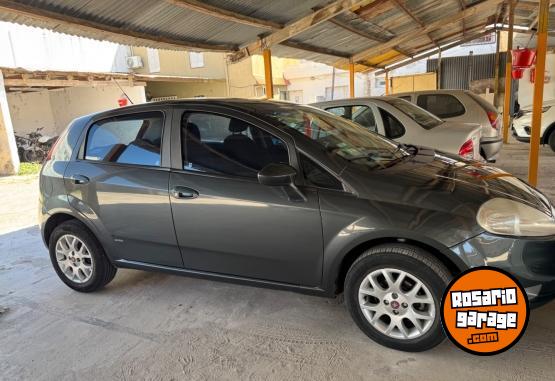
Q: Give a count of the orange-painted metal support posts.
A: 5